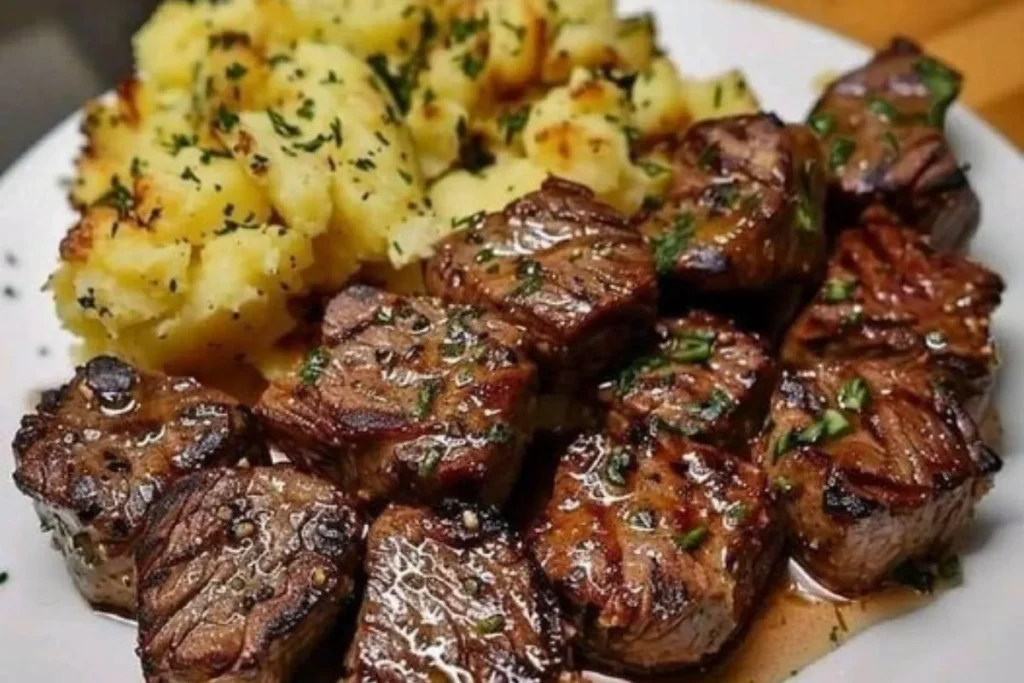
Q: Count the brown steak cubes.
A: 11